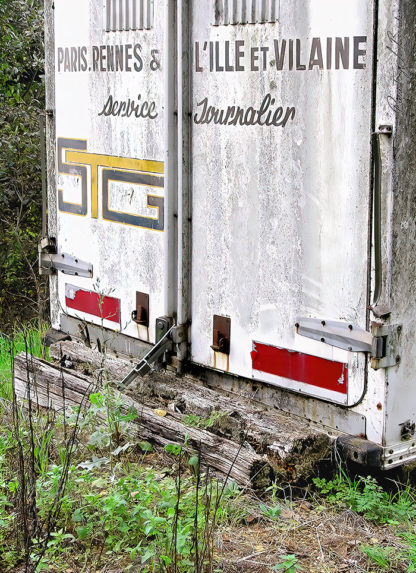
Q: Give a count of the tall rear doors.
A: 2